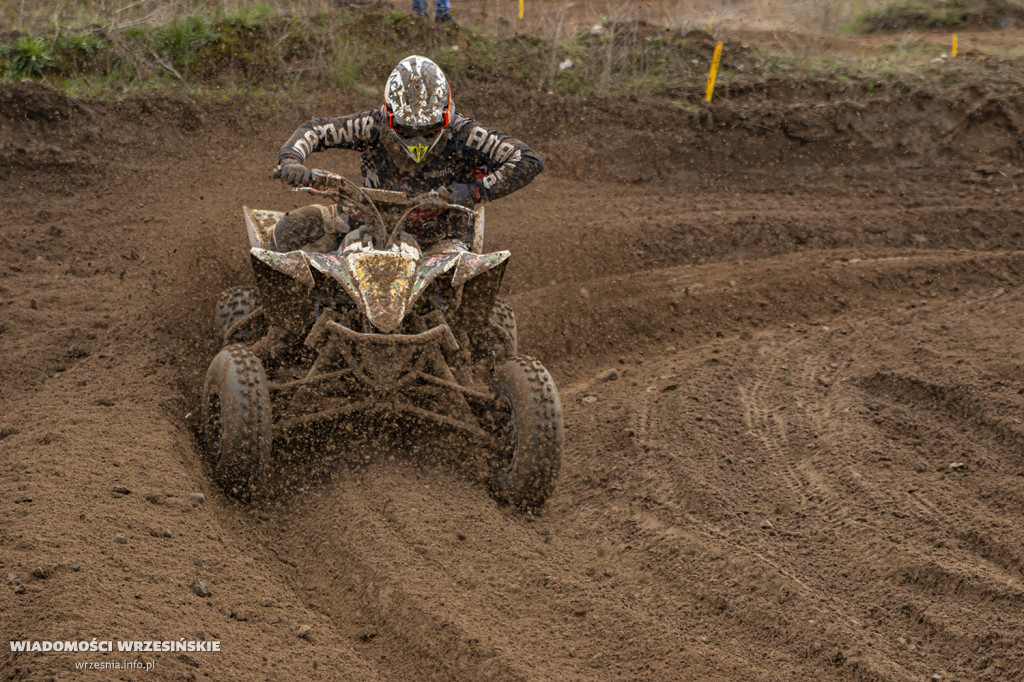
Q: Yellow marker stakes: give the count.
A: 3